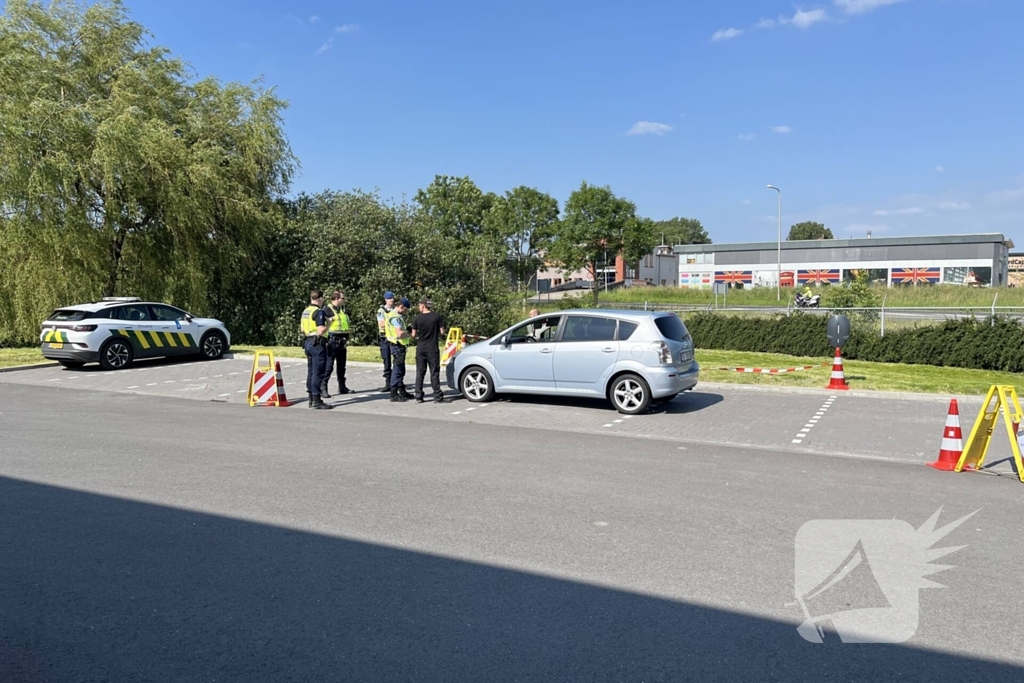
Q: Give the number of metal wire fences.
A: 1